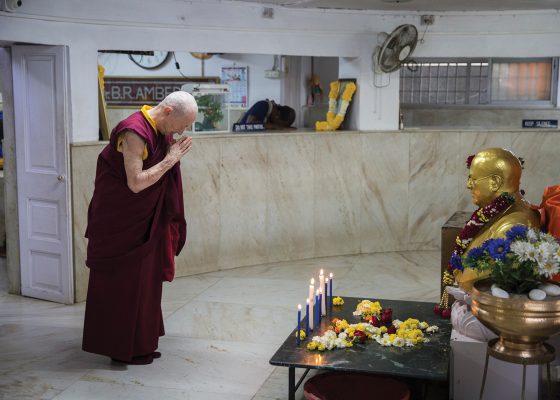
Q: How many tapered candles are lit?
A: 8